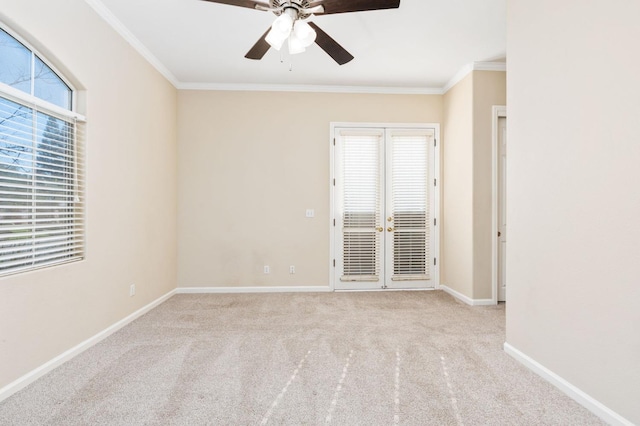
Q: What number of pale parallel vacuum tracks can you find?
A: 4